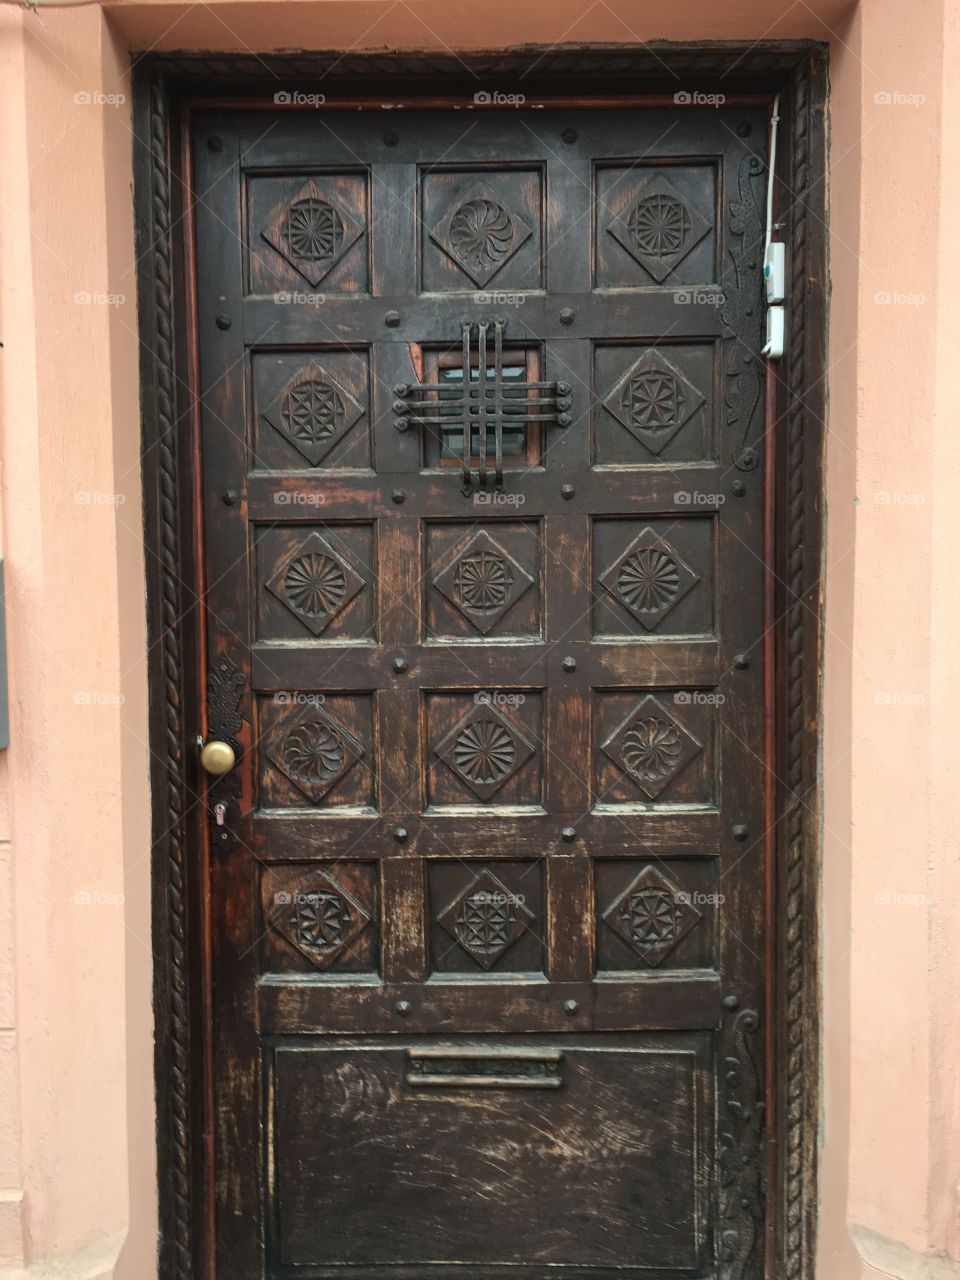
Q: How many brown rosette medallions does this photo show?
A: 14